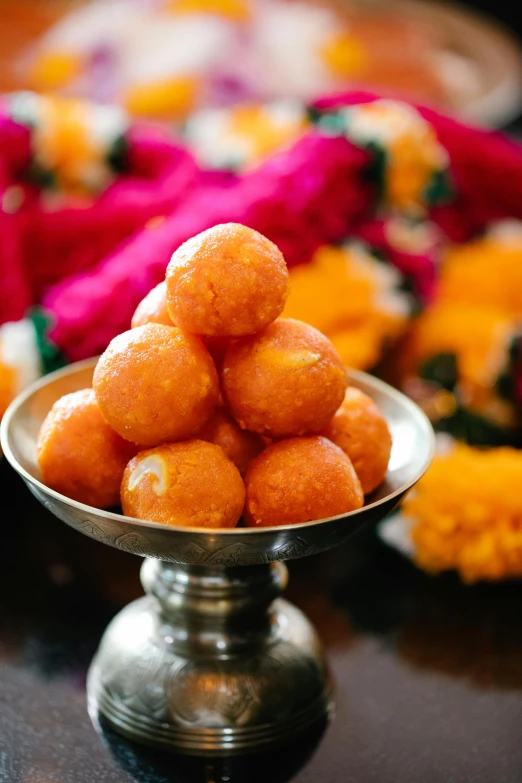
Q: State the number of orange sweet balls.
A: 9